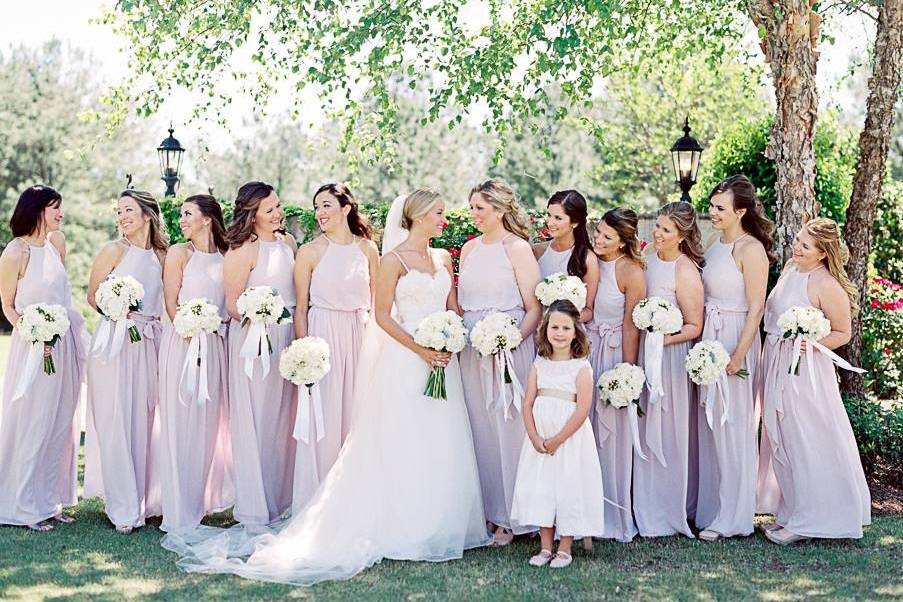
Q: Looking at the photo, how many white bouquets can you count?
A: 12